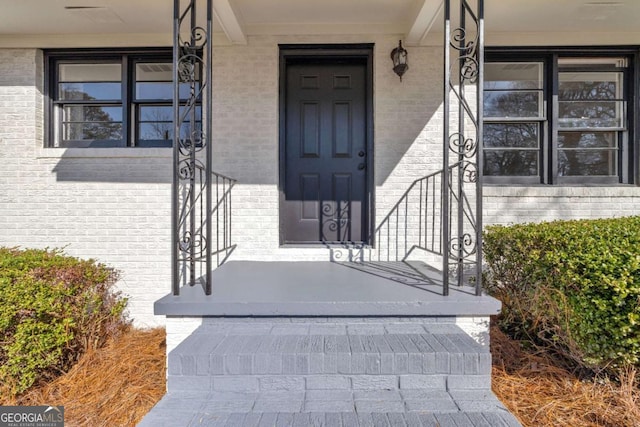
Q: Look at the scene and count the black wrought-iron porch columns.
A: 2